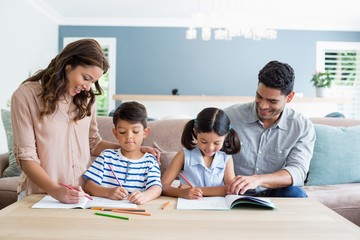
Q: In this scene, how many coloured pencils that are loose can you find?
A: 5